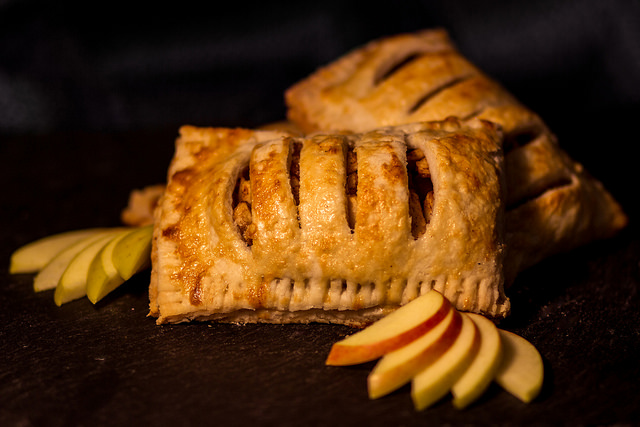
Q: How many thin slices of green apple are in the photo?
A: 5